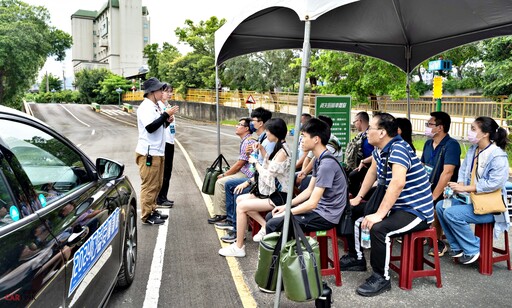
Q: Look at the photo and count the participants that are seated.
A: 11